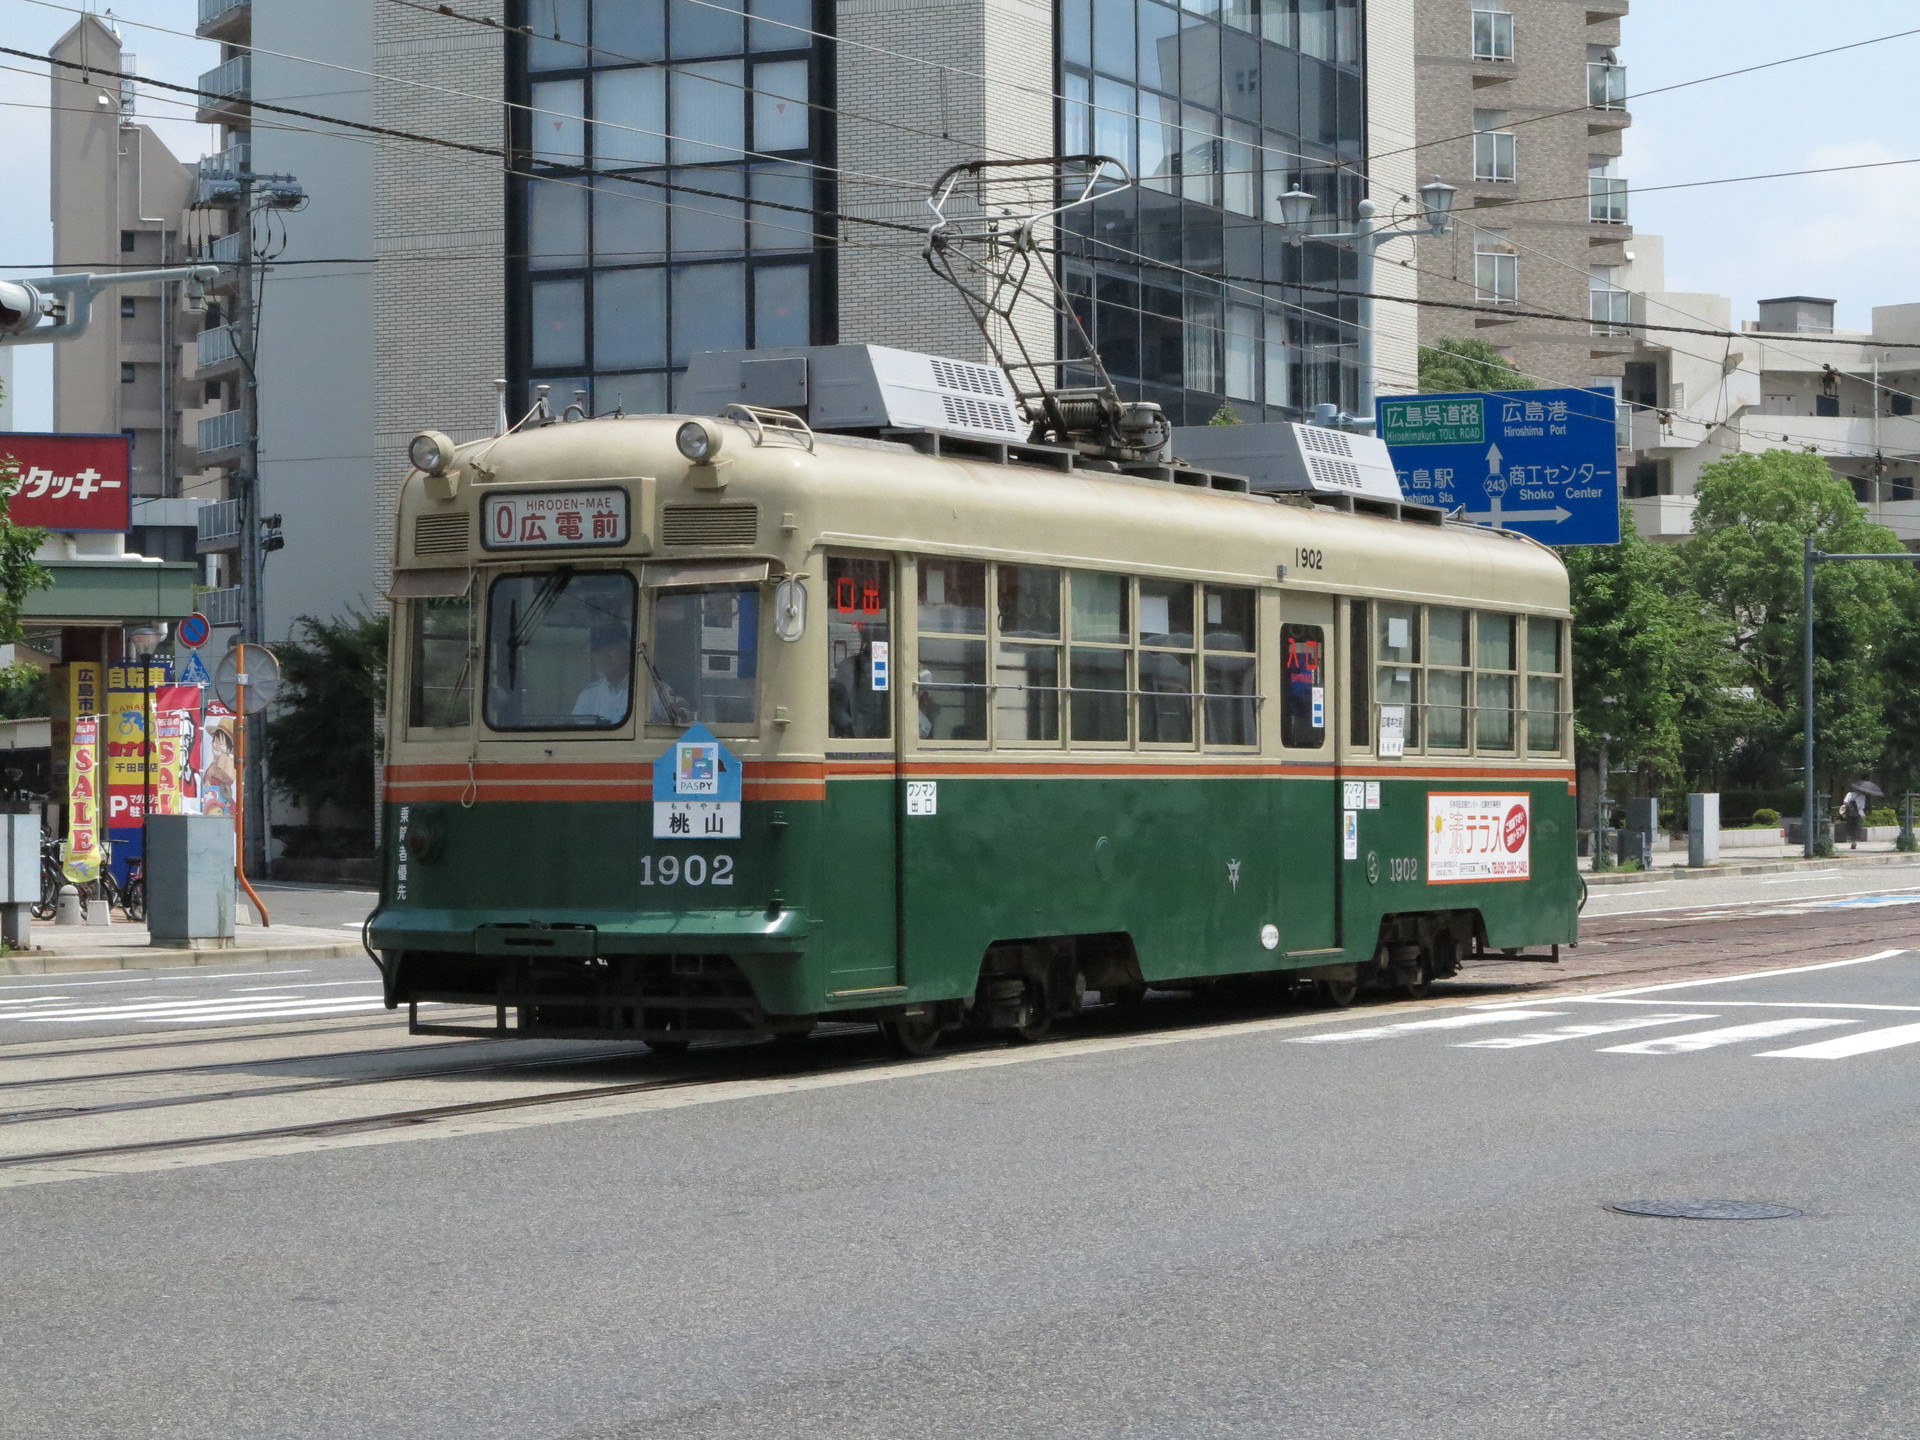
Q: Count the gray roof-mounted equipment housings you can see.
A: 2